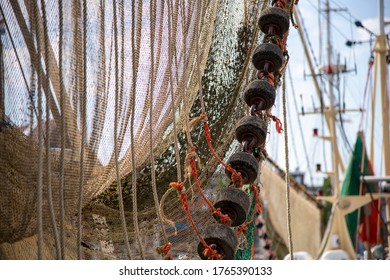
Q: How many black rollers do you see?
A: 7